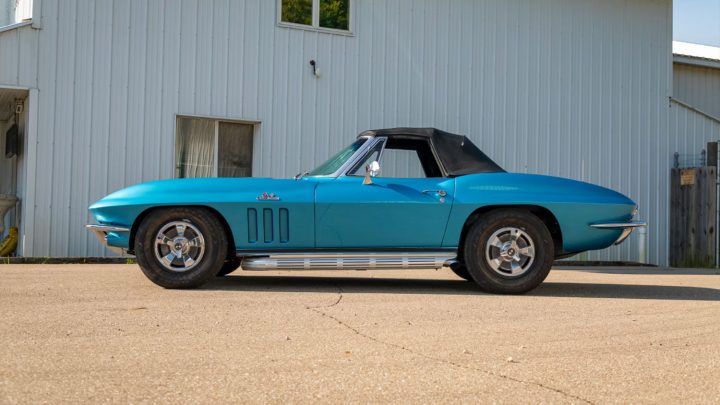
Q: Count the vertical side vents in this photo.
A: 3